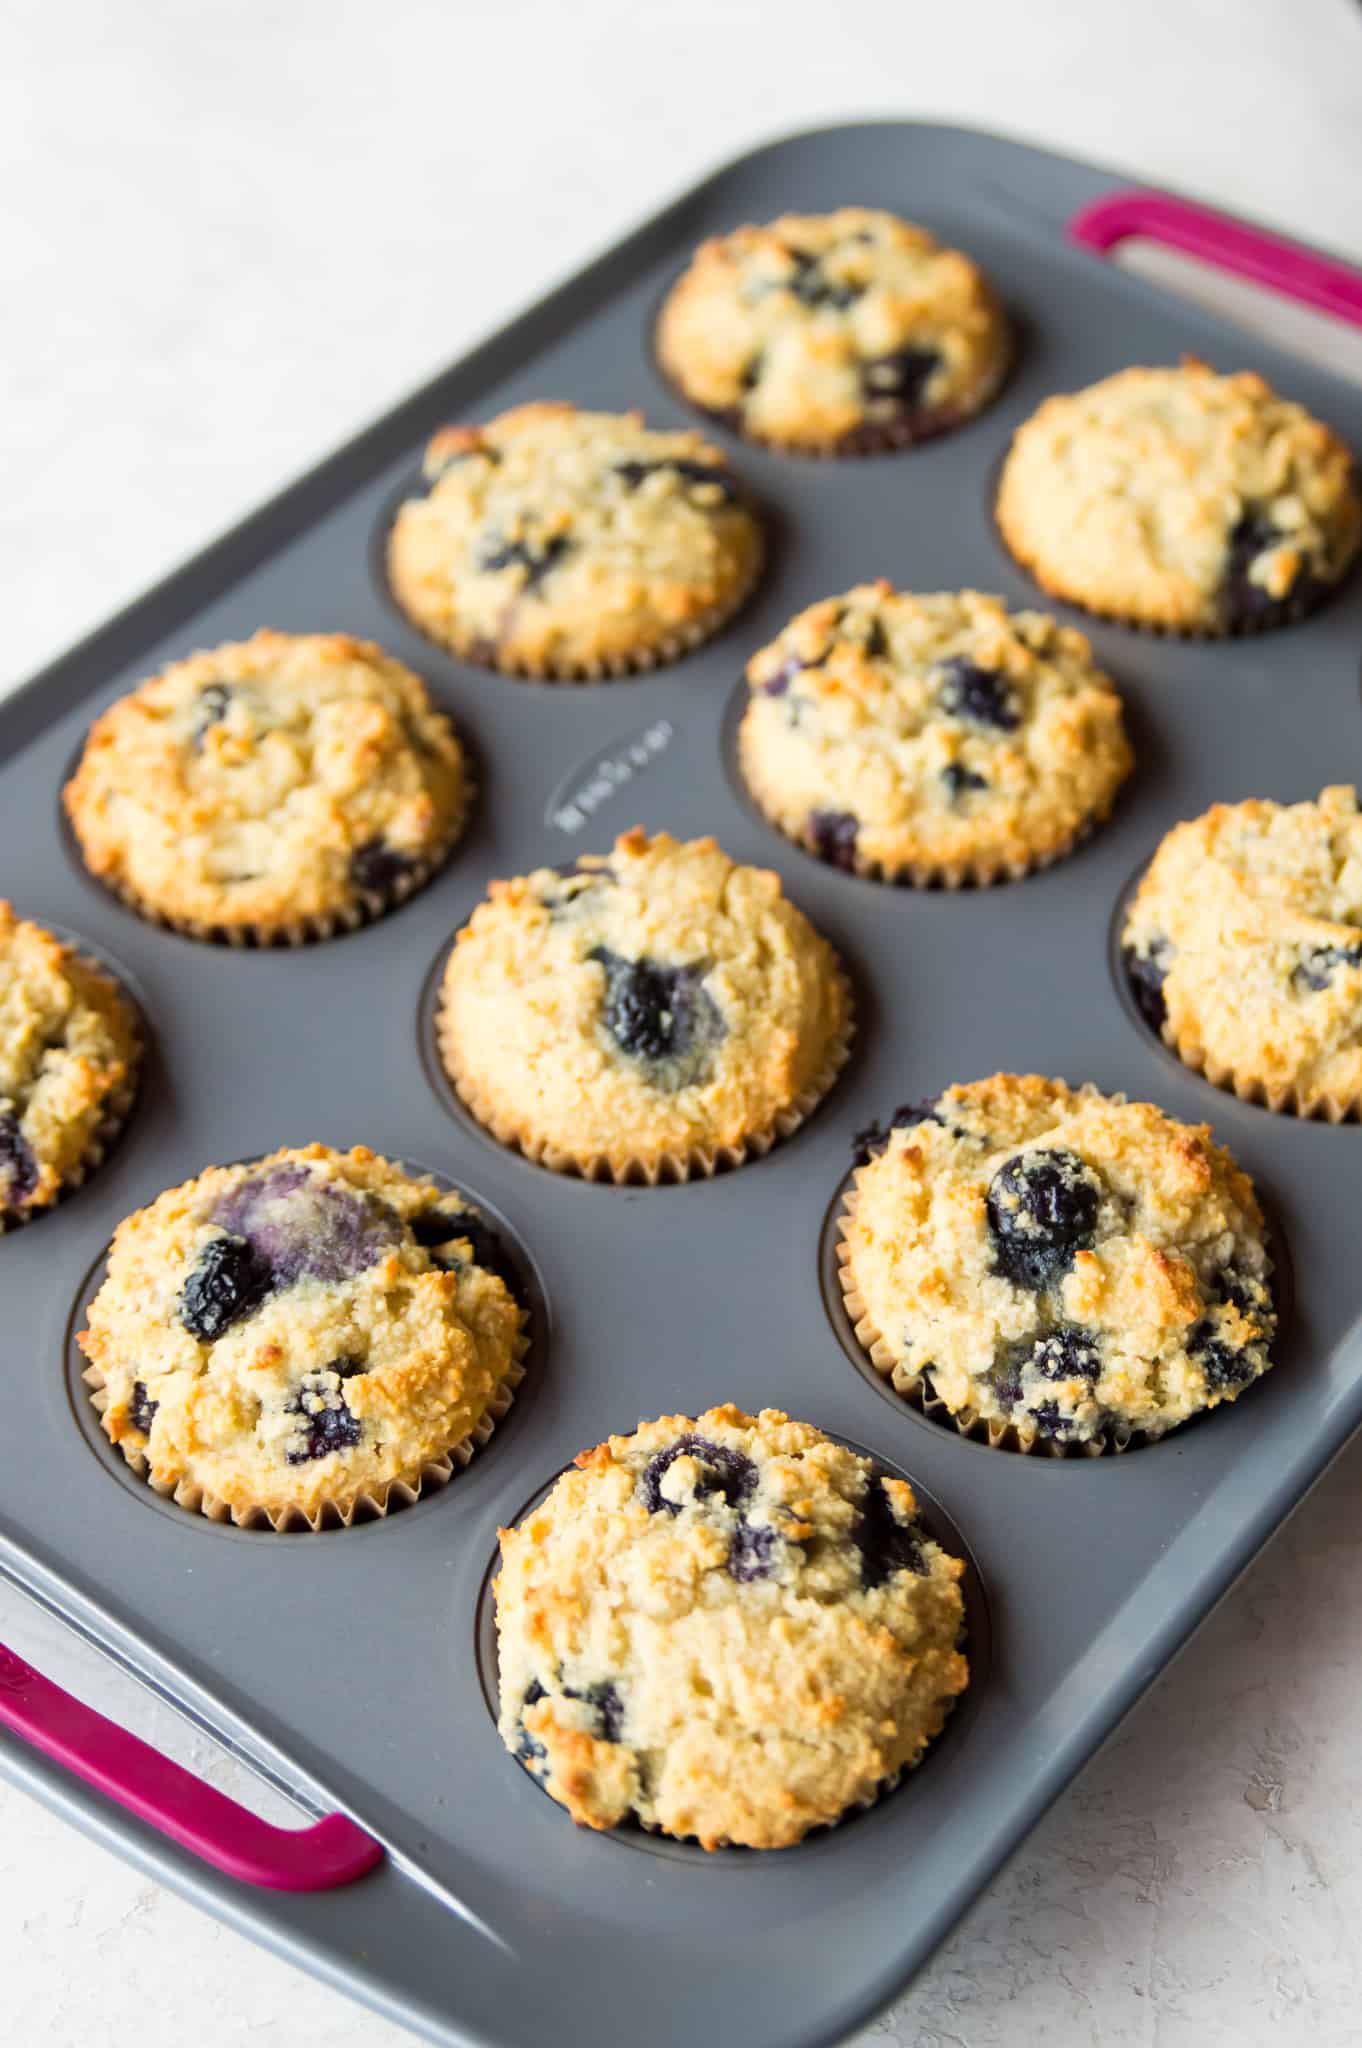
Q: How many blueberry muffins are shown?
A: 11